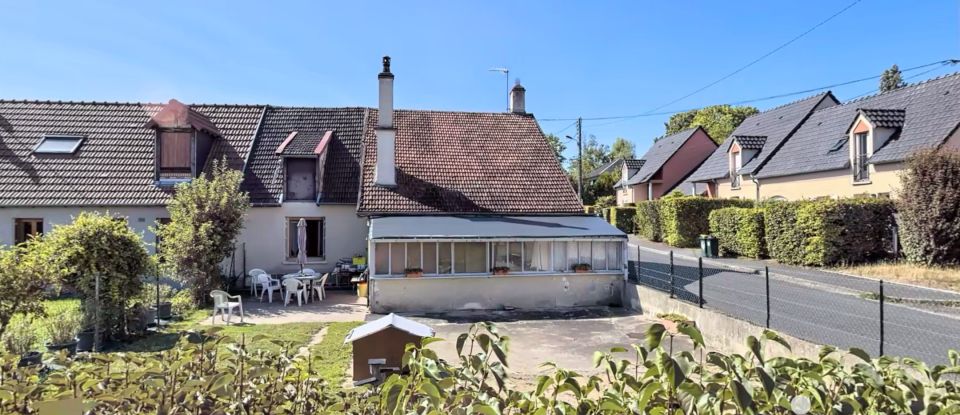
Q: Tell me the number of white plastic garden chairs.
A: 6